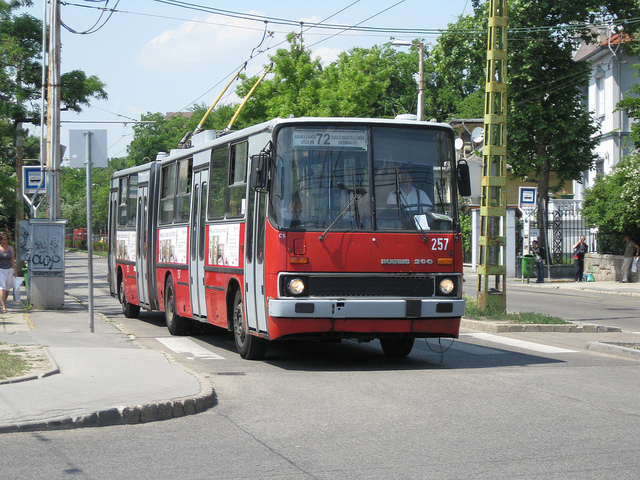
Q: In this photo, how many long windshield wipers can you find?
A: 2